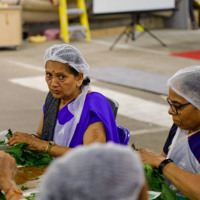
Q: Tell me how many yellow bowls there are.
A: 1